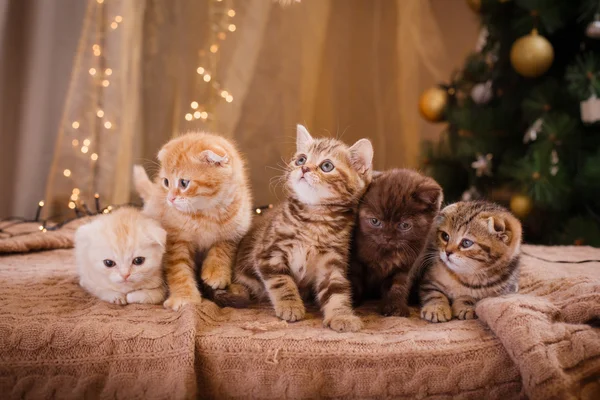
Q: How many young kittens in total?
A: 5